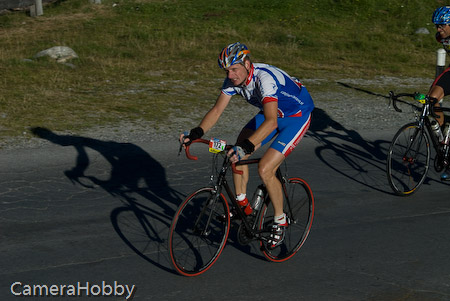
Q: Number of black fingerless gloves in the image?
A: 2